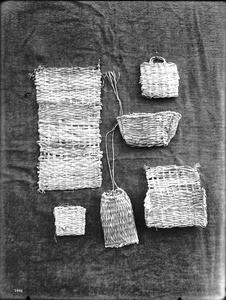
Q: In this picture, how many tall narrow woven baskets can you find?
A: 1